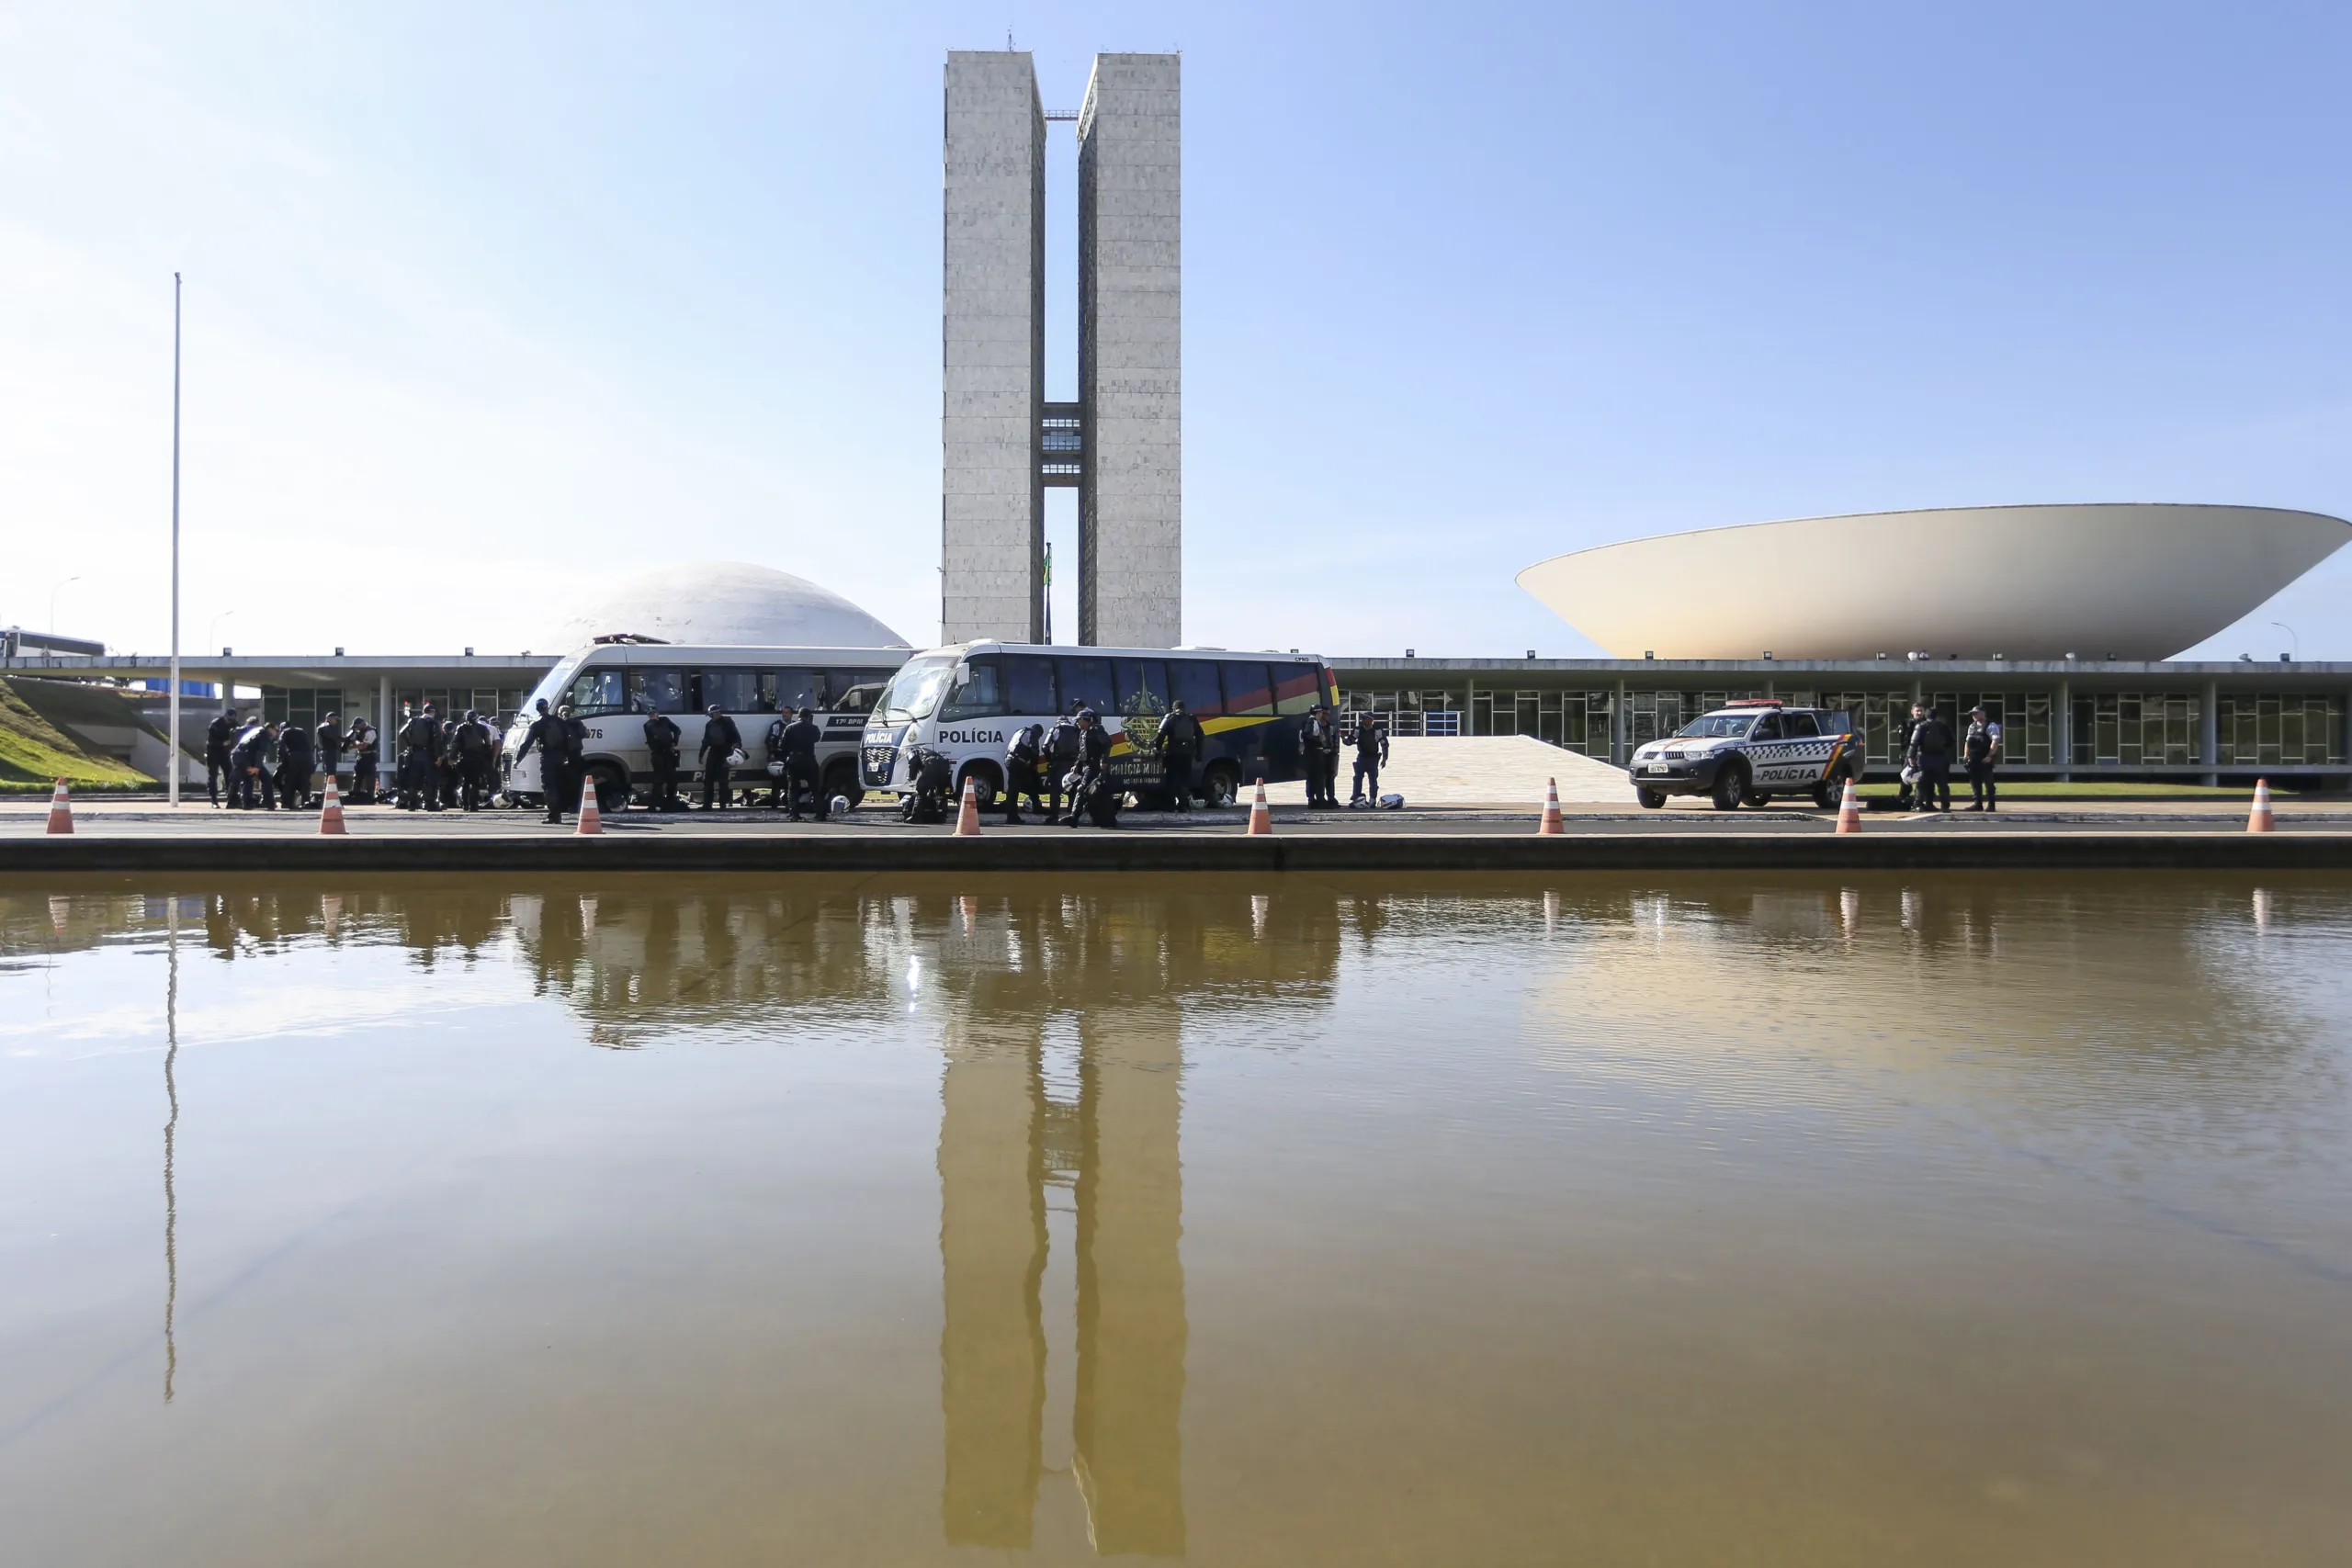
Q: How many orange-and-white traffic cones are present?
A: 8